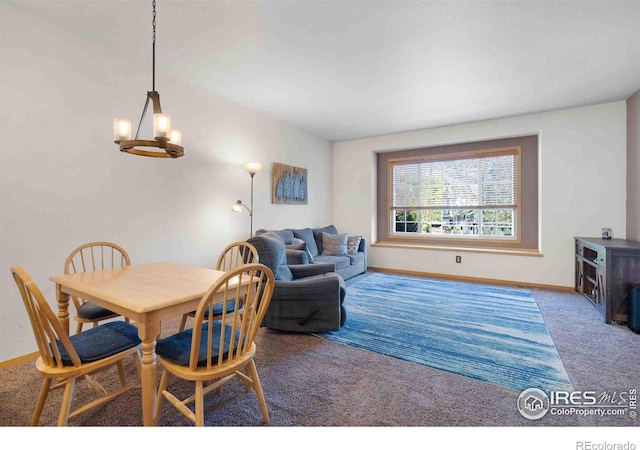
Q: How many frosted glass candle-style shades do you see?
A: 3